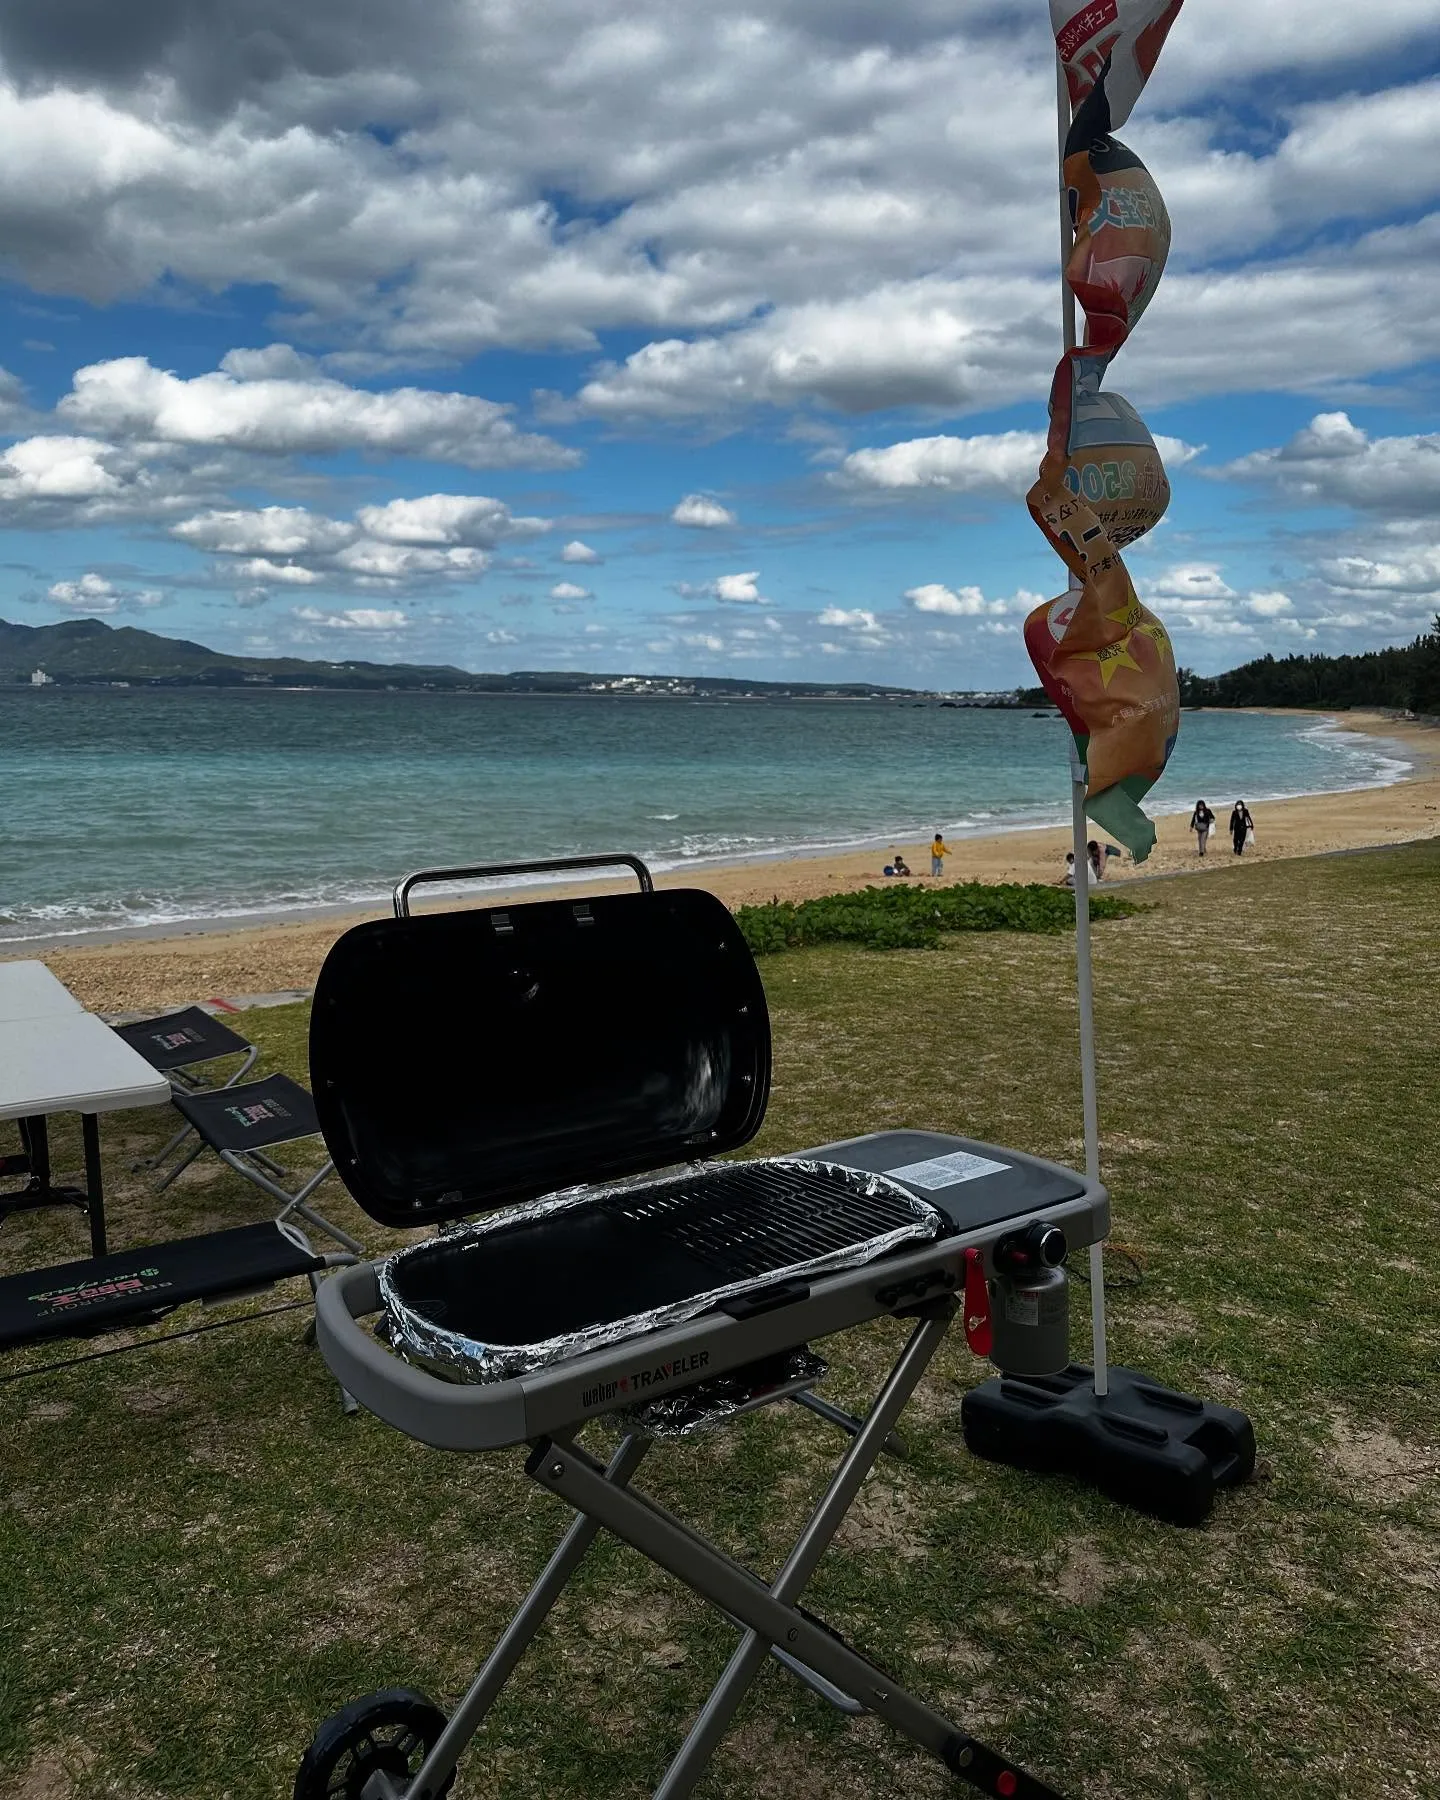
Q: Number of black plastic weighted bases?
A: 1